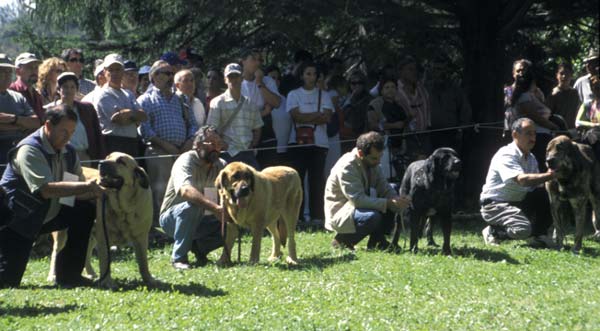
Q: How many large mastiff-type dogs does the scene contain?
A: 4